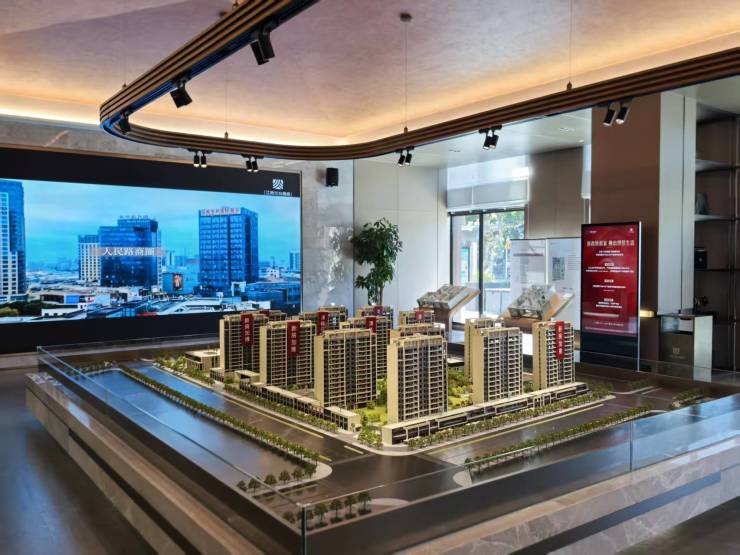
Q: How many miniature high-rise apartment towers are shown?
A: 14